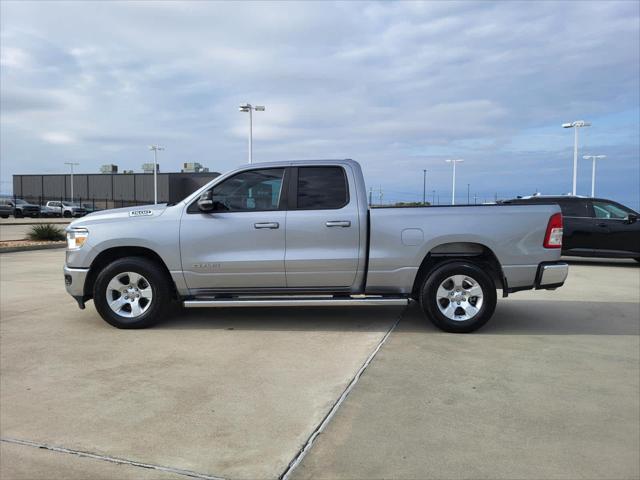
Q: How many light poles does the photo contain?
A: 6